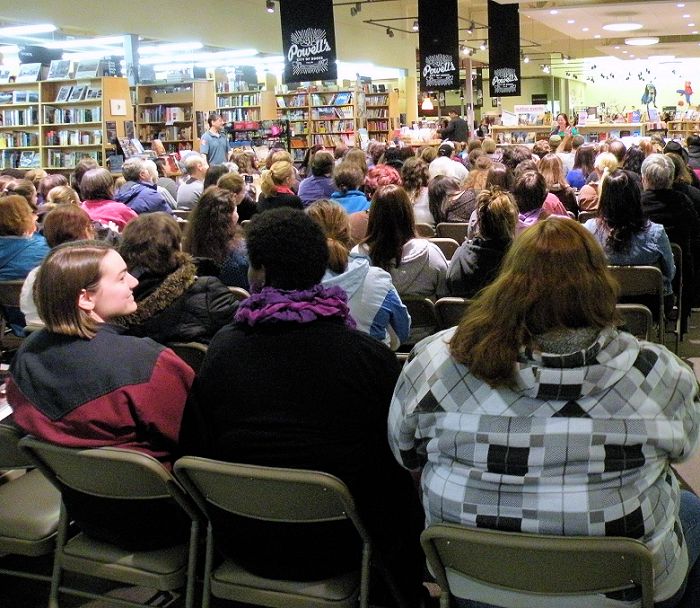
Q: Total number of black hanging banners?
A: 3